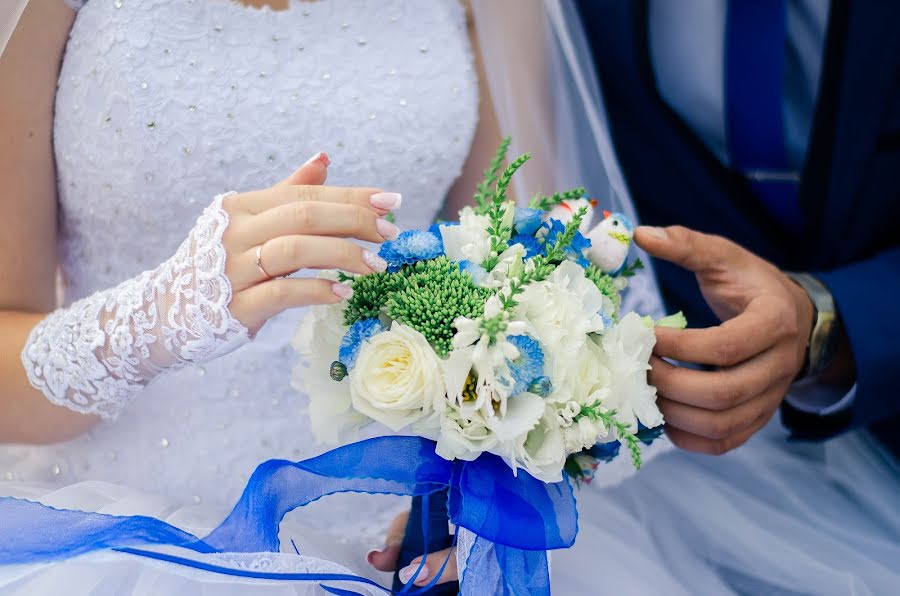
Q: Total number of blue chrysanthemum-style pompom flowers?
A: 3